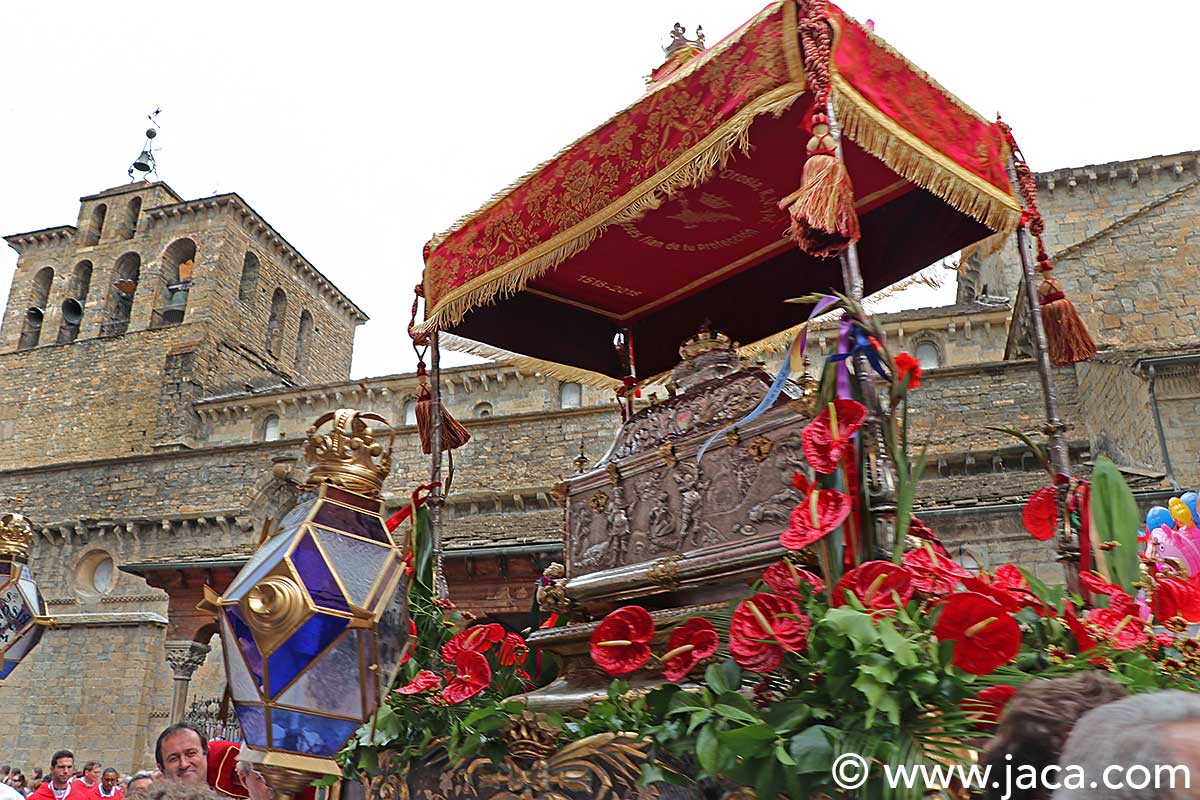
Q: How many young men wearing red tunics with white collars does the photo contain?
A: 3